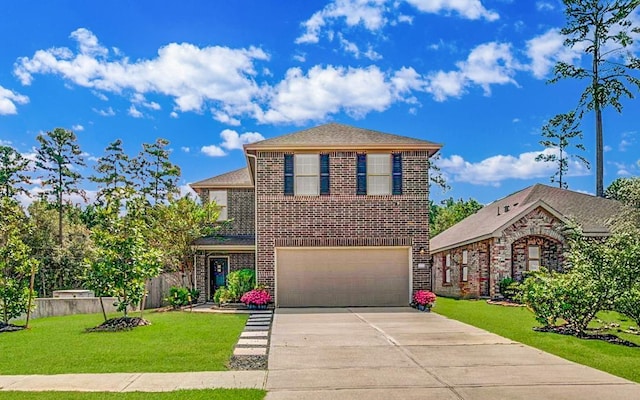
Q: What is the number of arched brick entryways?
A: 1